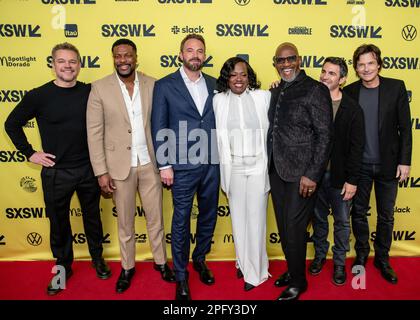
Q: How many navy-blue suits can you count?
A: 1